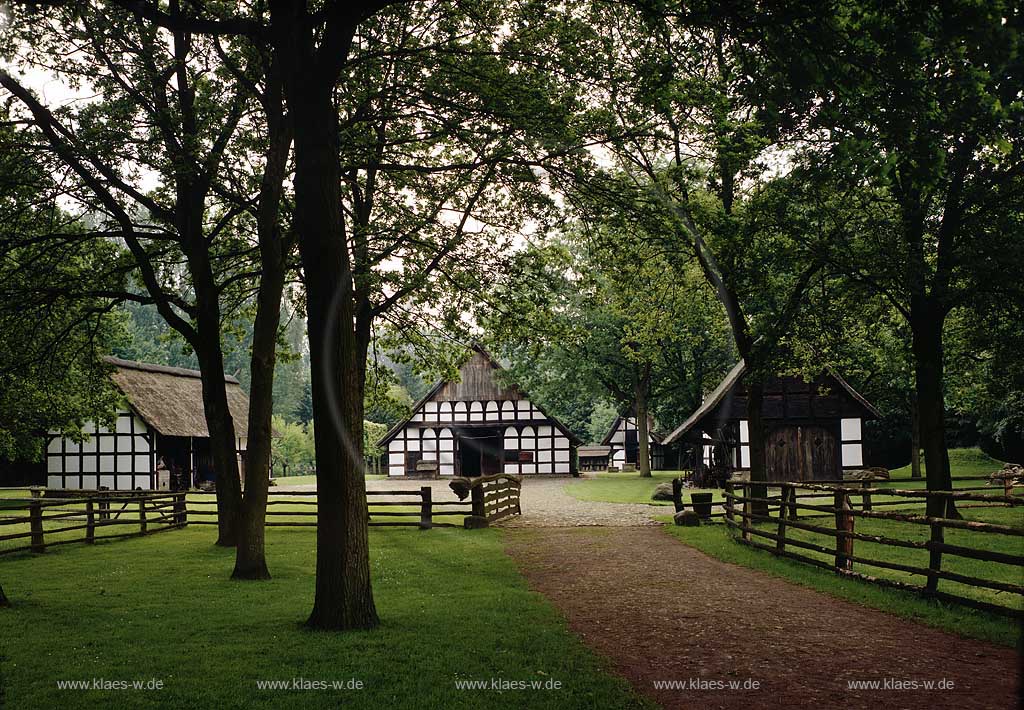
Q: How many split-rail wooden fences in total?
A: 2